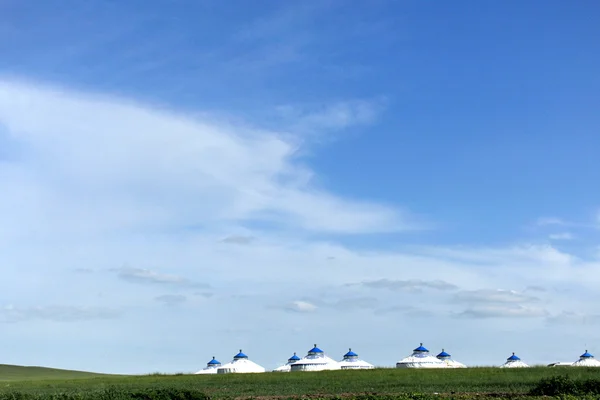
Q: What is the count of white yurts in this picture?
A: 9